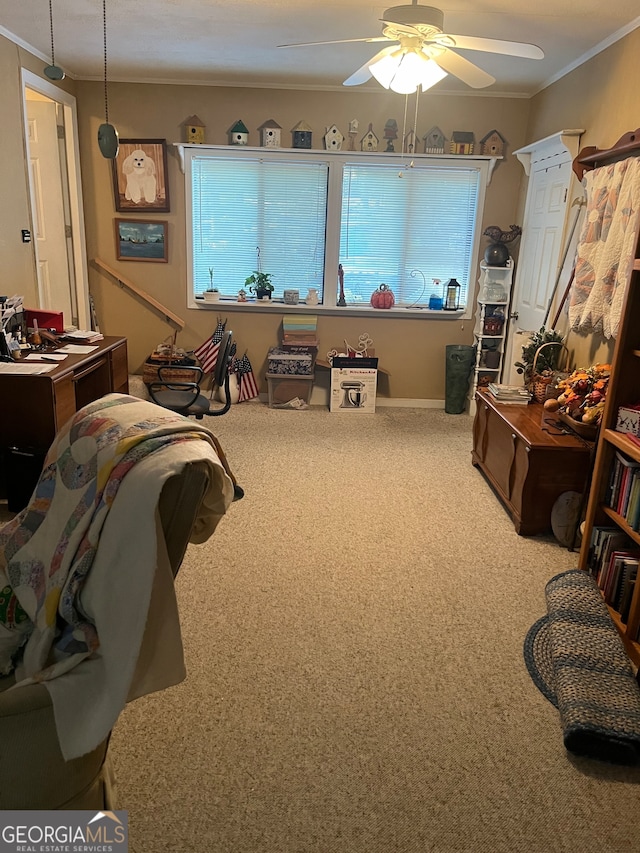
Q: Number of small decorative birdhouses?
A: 12